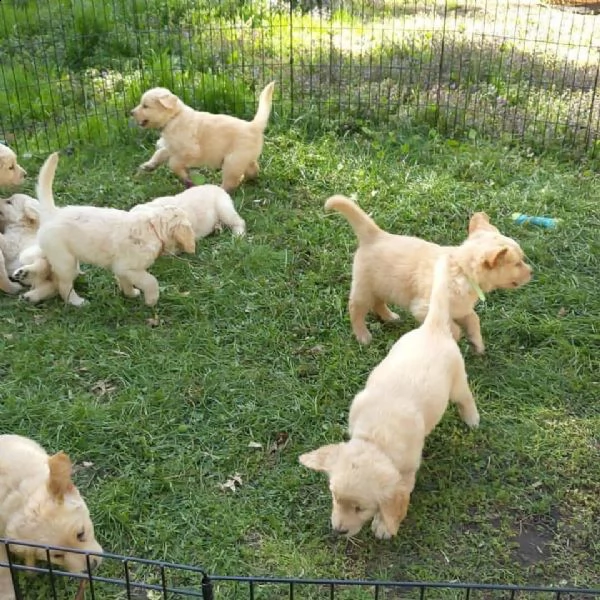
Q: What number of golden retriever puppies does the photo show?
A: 8